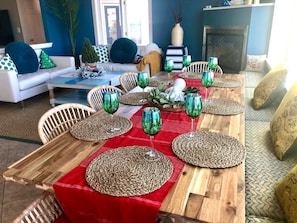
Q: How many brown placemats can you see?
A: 8